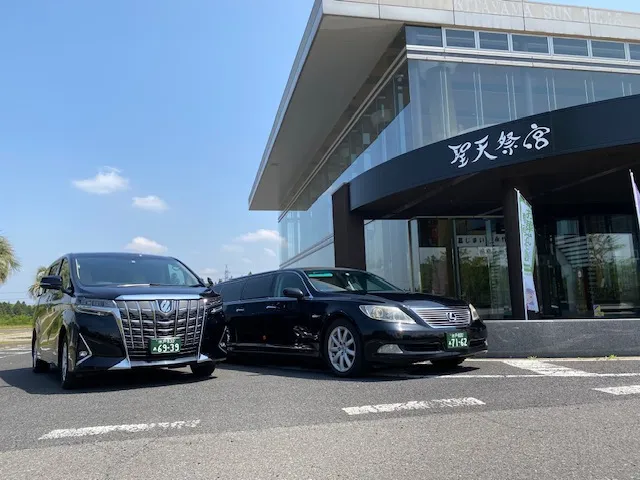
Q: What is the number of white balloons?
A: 0